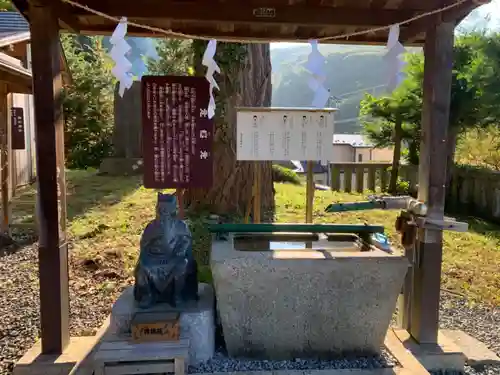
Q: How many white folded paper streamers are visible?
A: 4